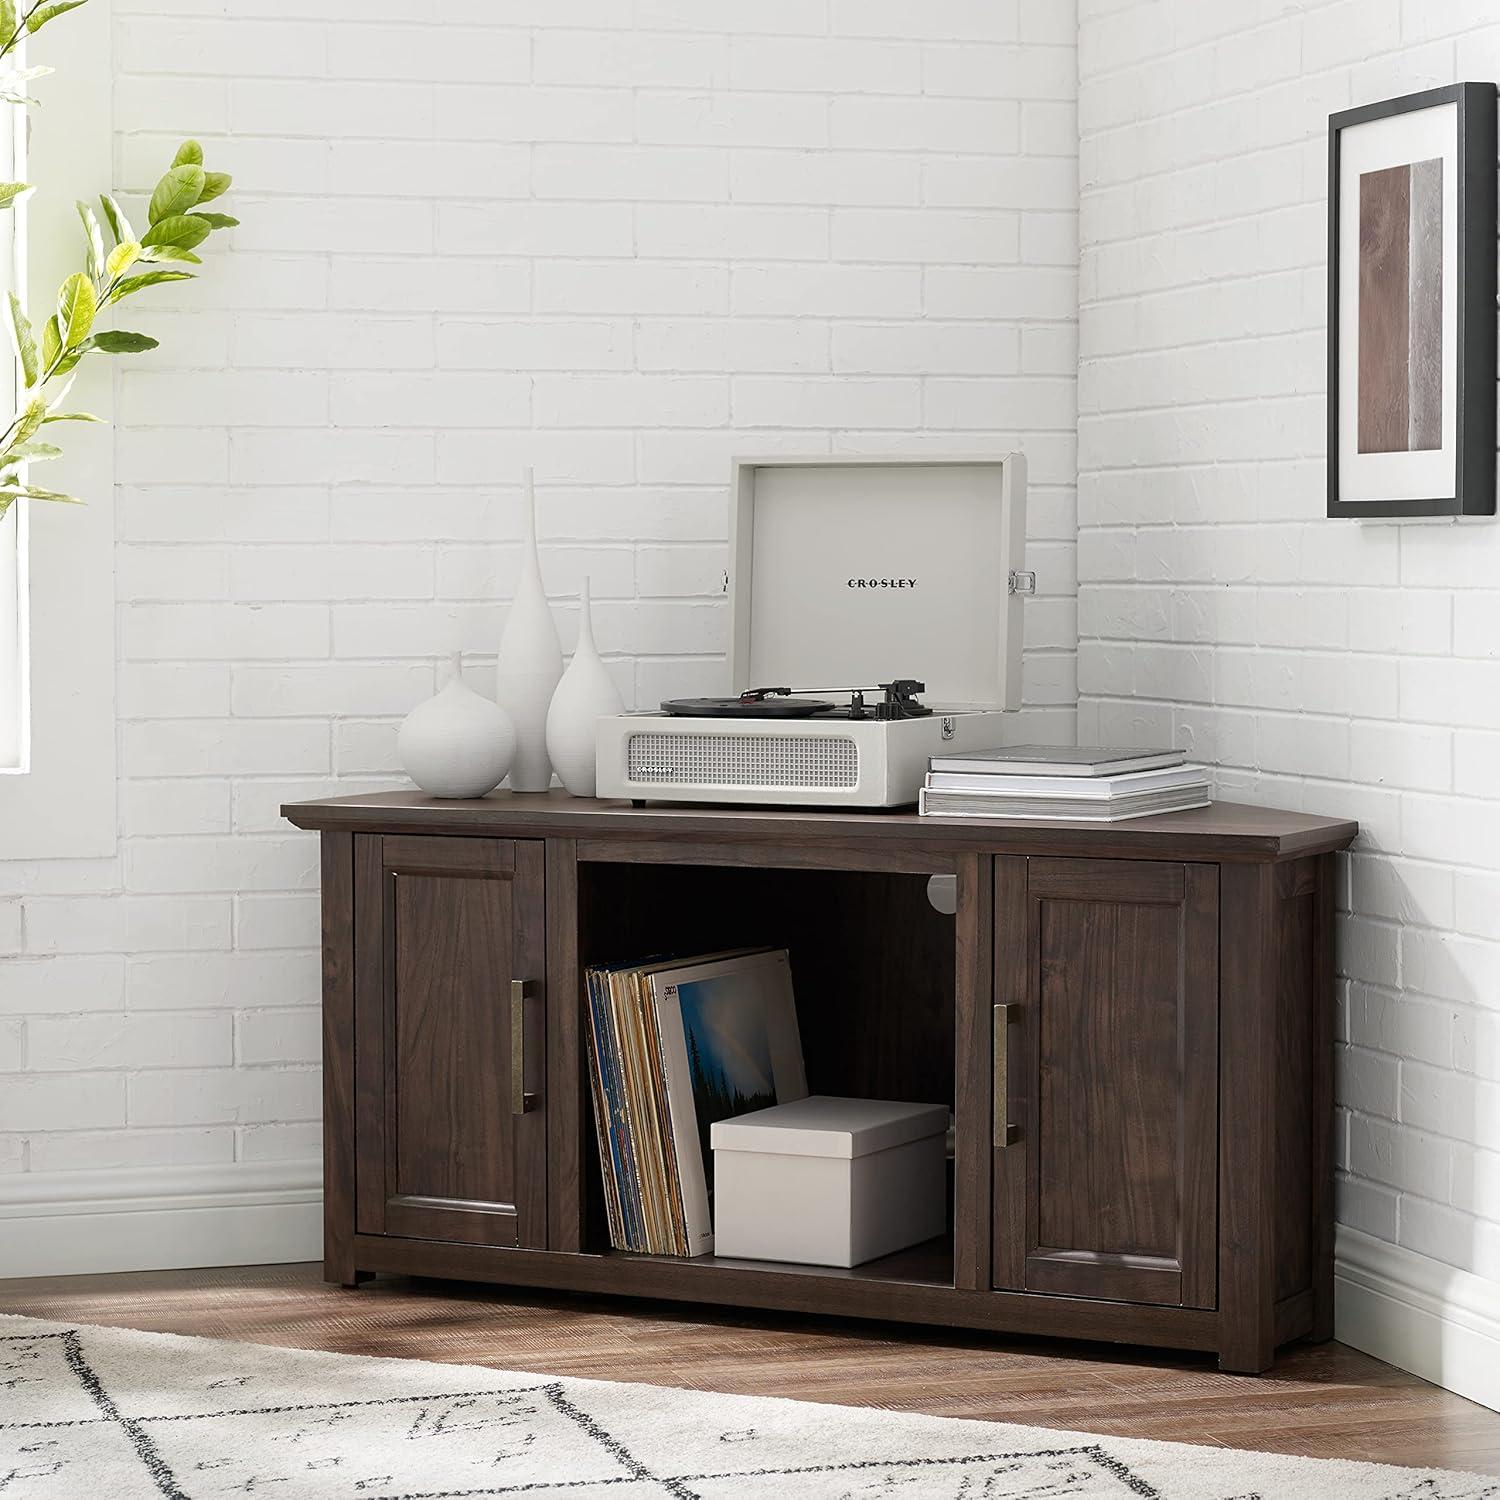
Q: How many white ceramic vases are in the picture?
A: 3